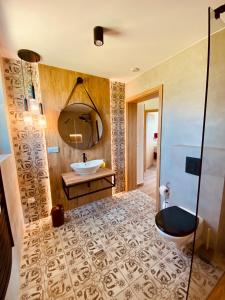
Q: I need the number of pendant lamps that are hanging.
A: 3